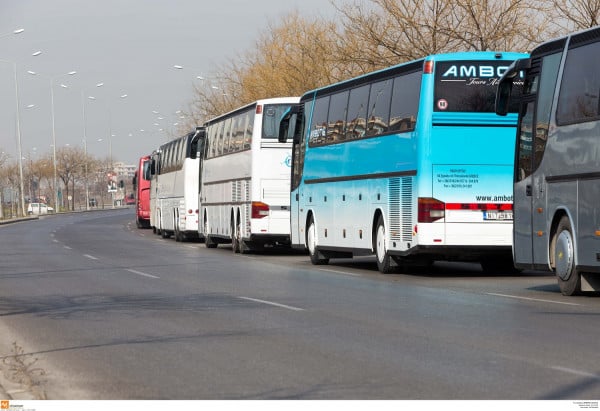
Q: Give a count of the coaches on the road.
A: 5